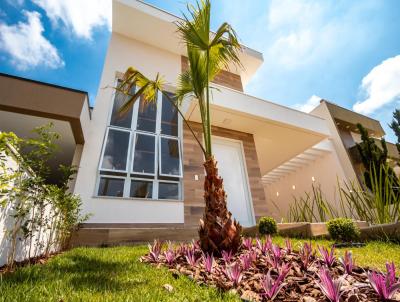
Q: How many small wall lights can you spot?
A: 3